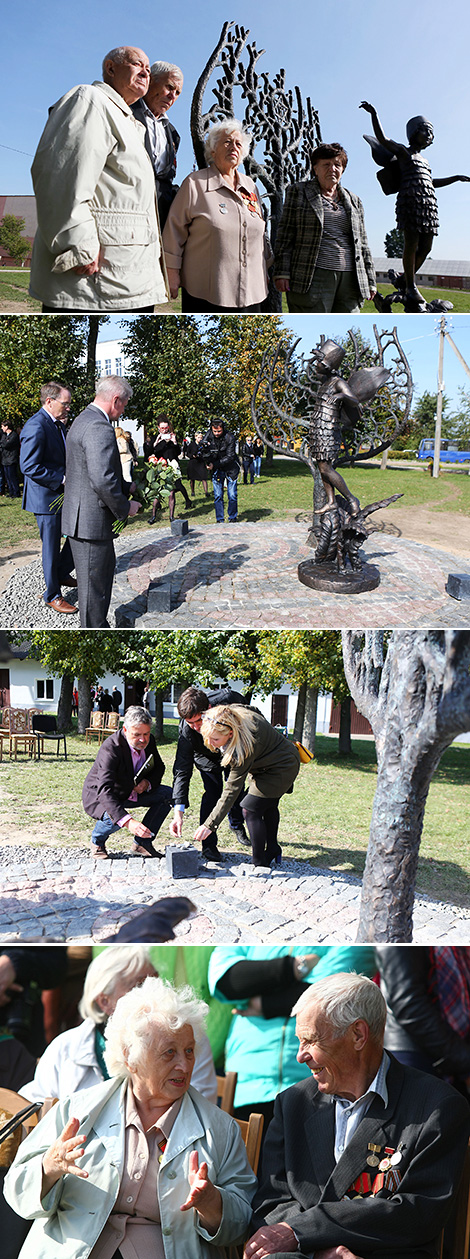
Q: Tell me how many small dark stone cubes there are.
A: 4